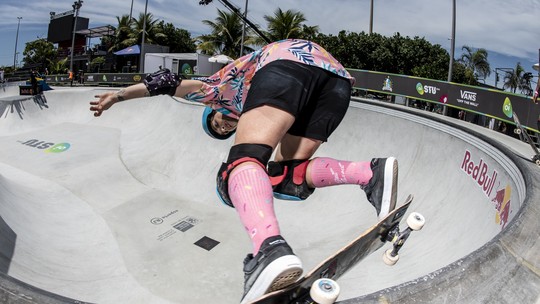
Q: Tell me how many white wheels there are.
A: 3